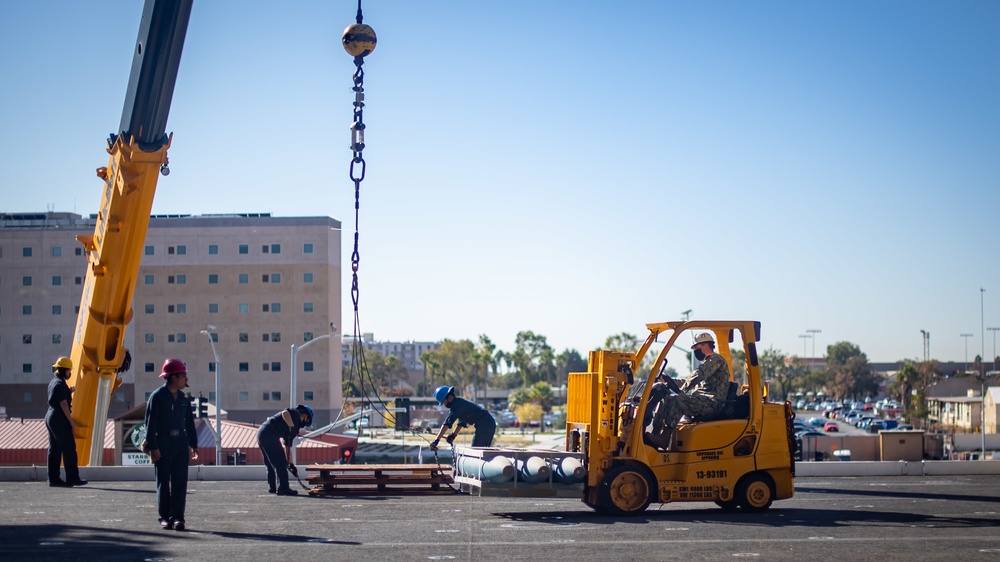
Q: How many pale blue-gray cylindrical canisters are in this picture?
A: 3